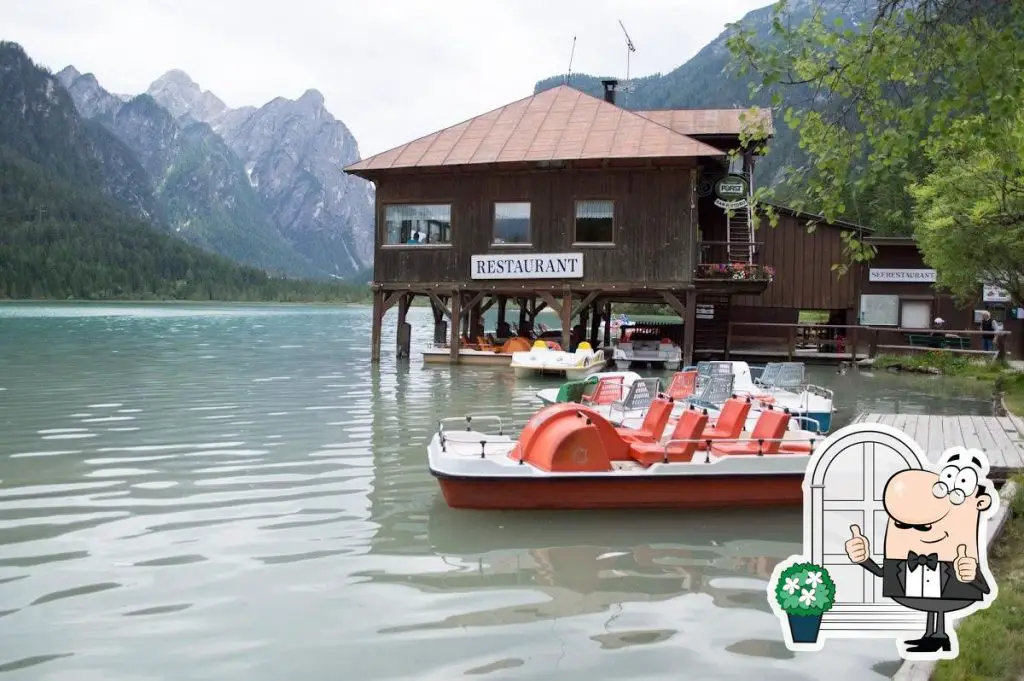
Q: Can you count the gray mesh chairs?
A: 6